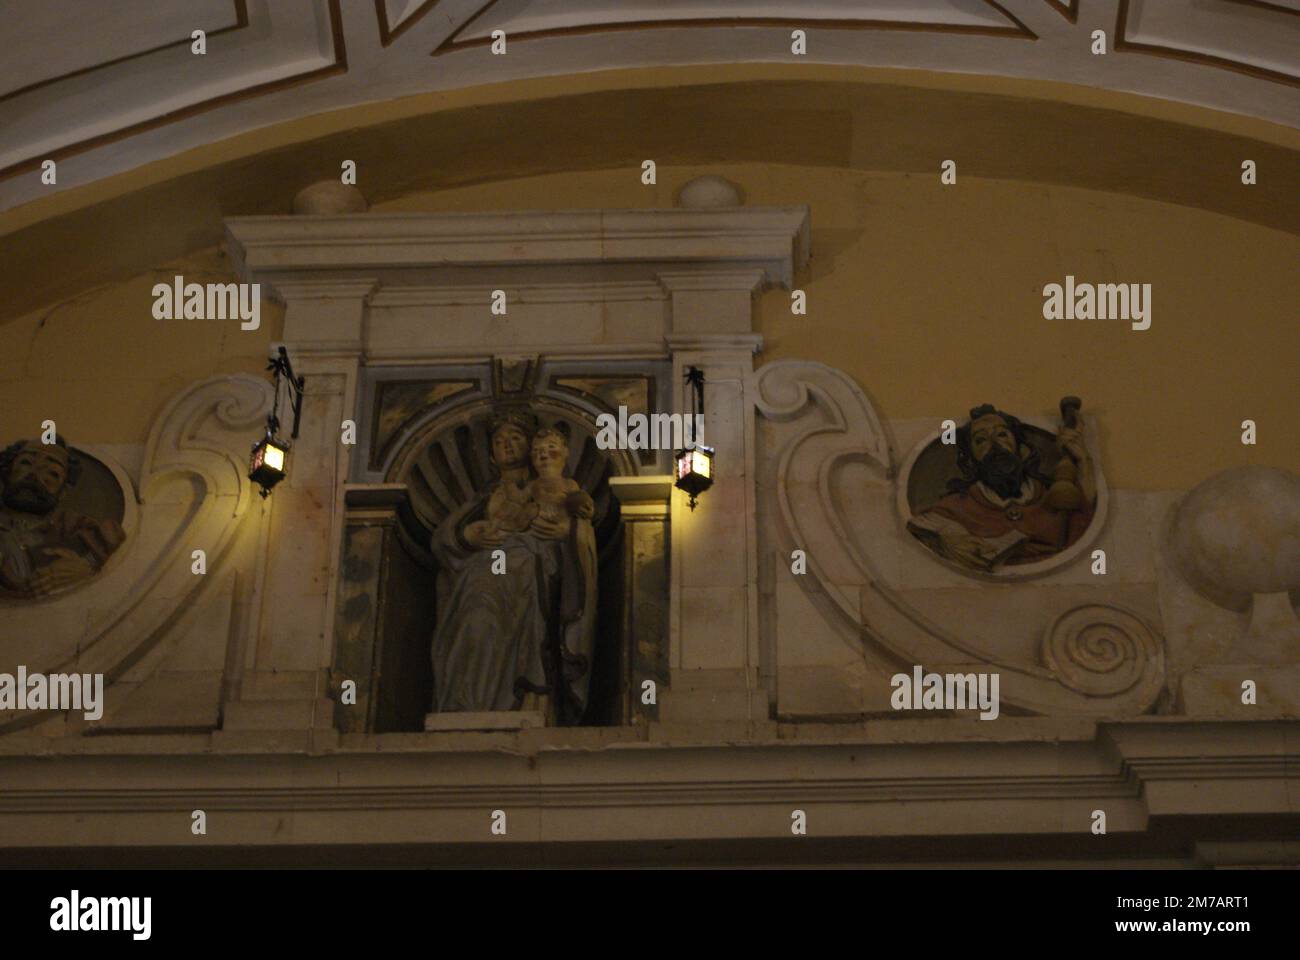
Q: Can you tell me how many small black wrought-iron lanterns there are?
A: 2